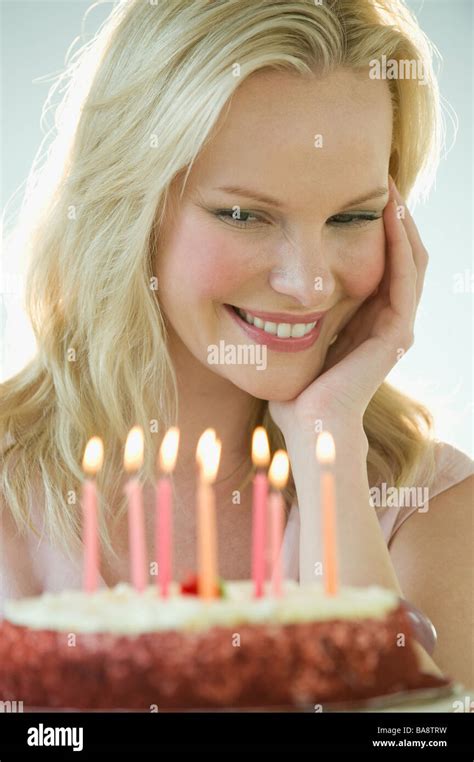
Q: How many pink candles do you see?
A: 5